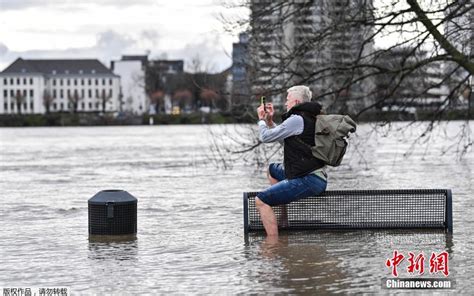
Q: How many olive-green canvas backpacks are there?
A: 1